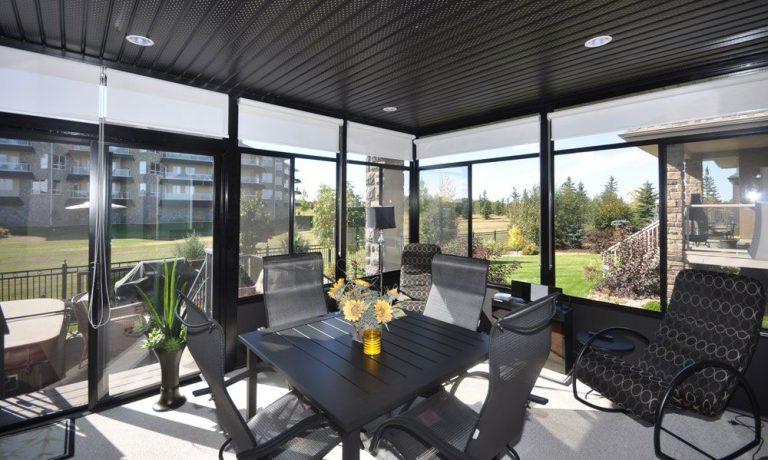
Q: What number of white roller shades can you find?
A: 6